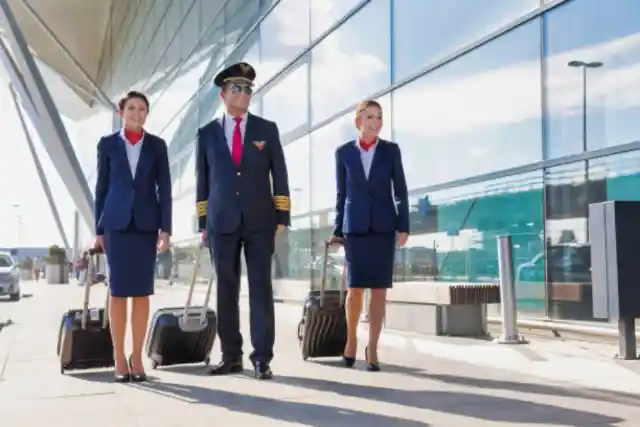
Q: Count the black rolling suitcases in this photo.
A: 3